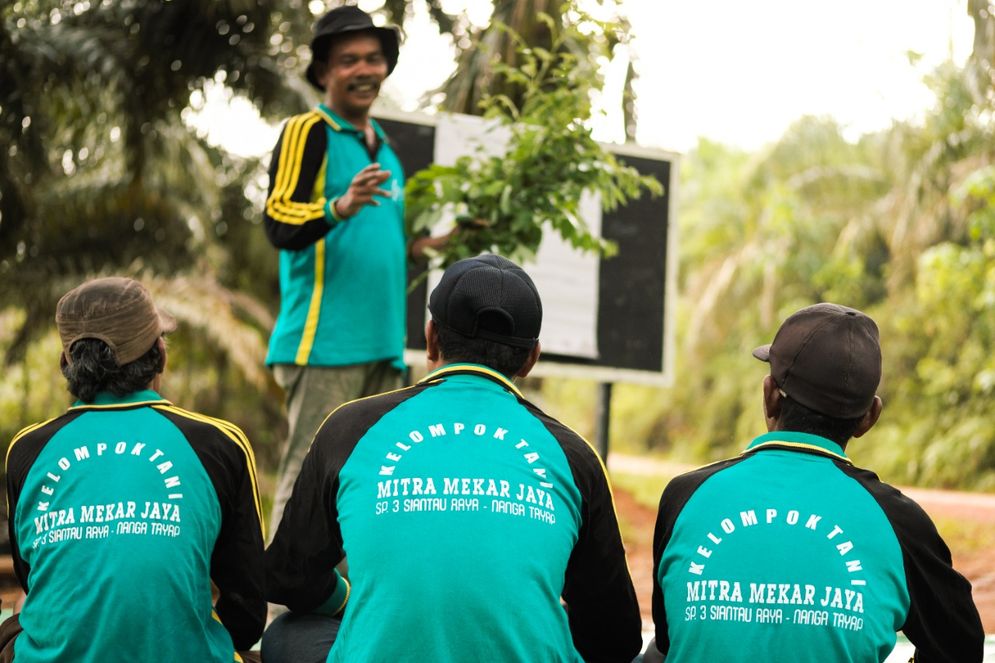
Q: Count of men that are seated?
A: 3